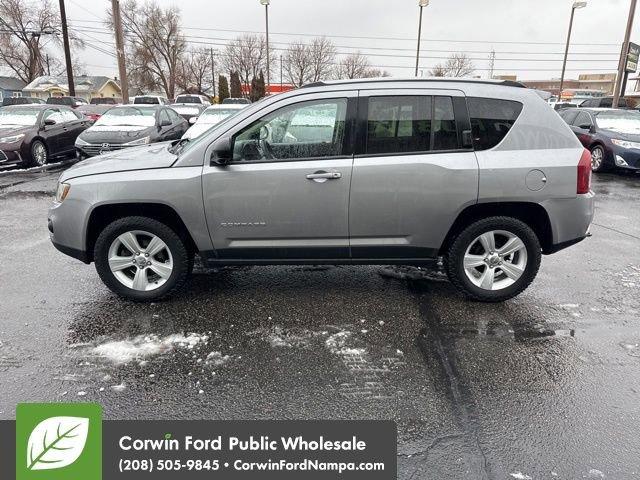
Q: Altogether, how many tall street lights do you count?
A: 3